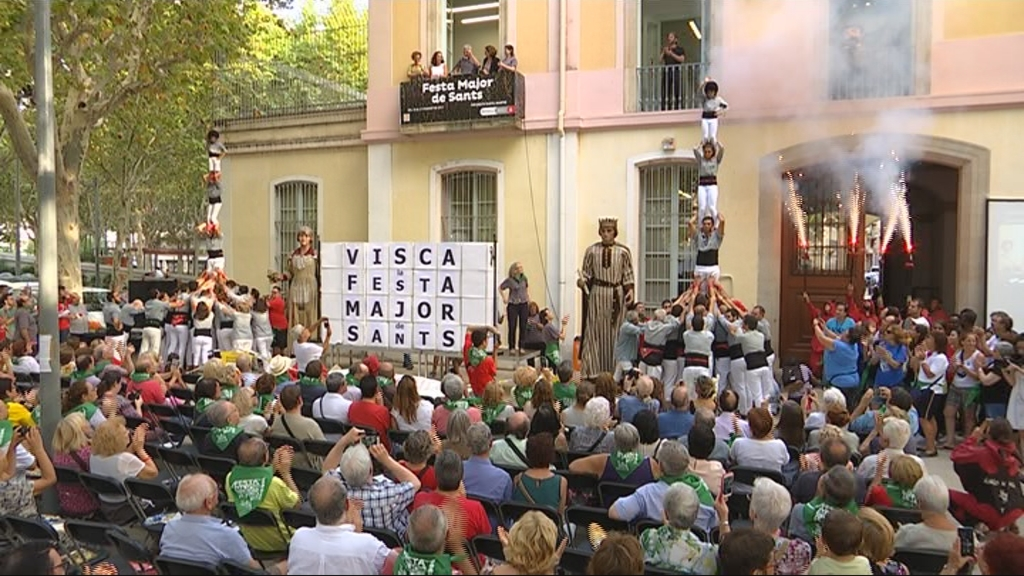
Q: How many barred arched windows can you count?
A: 3